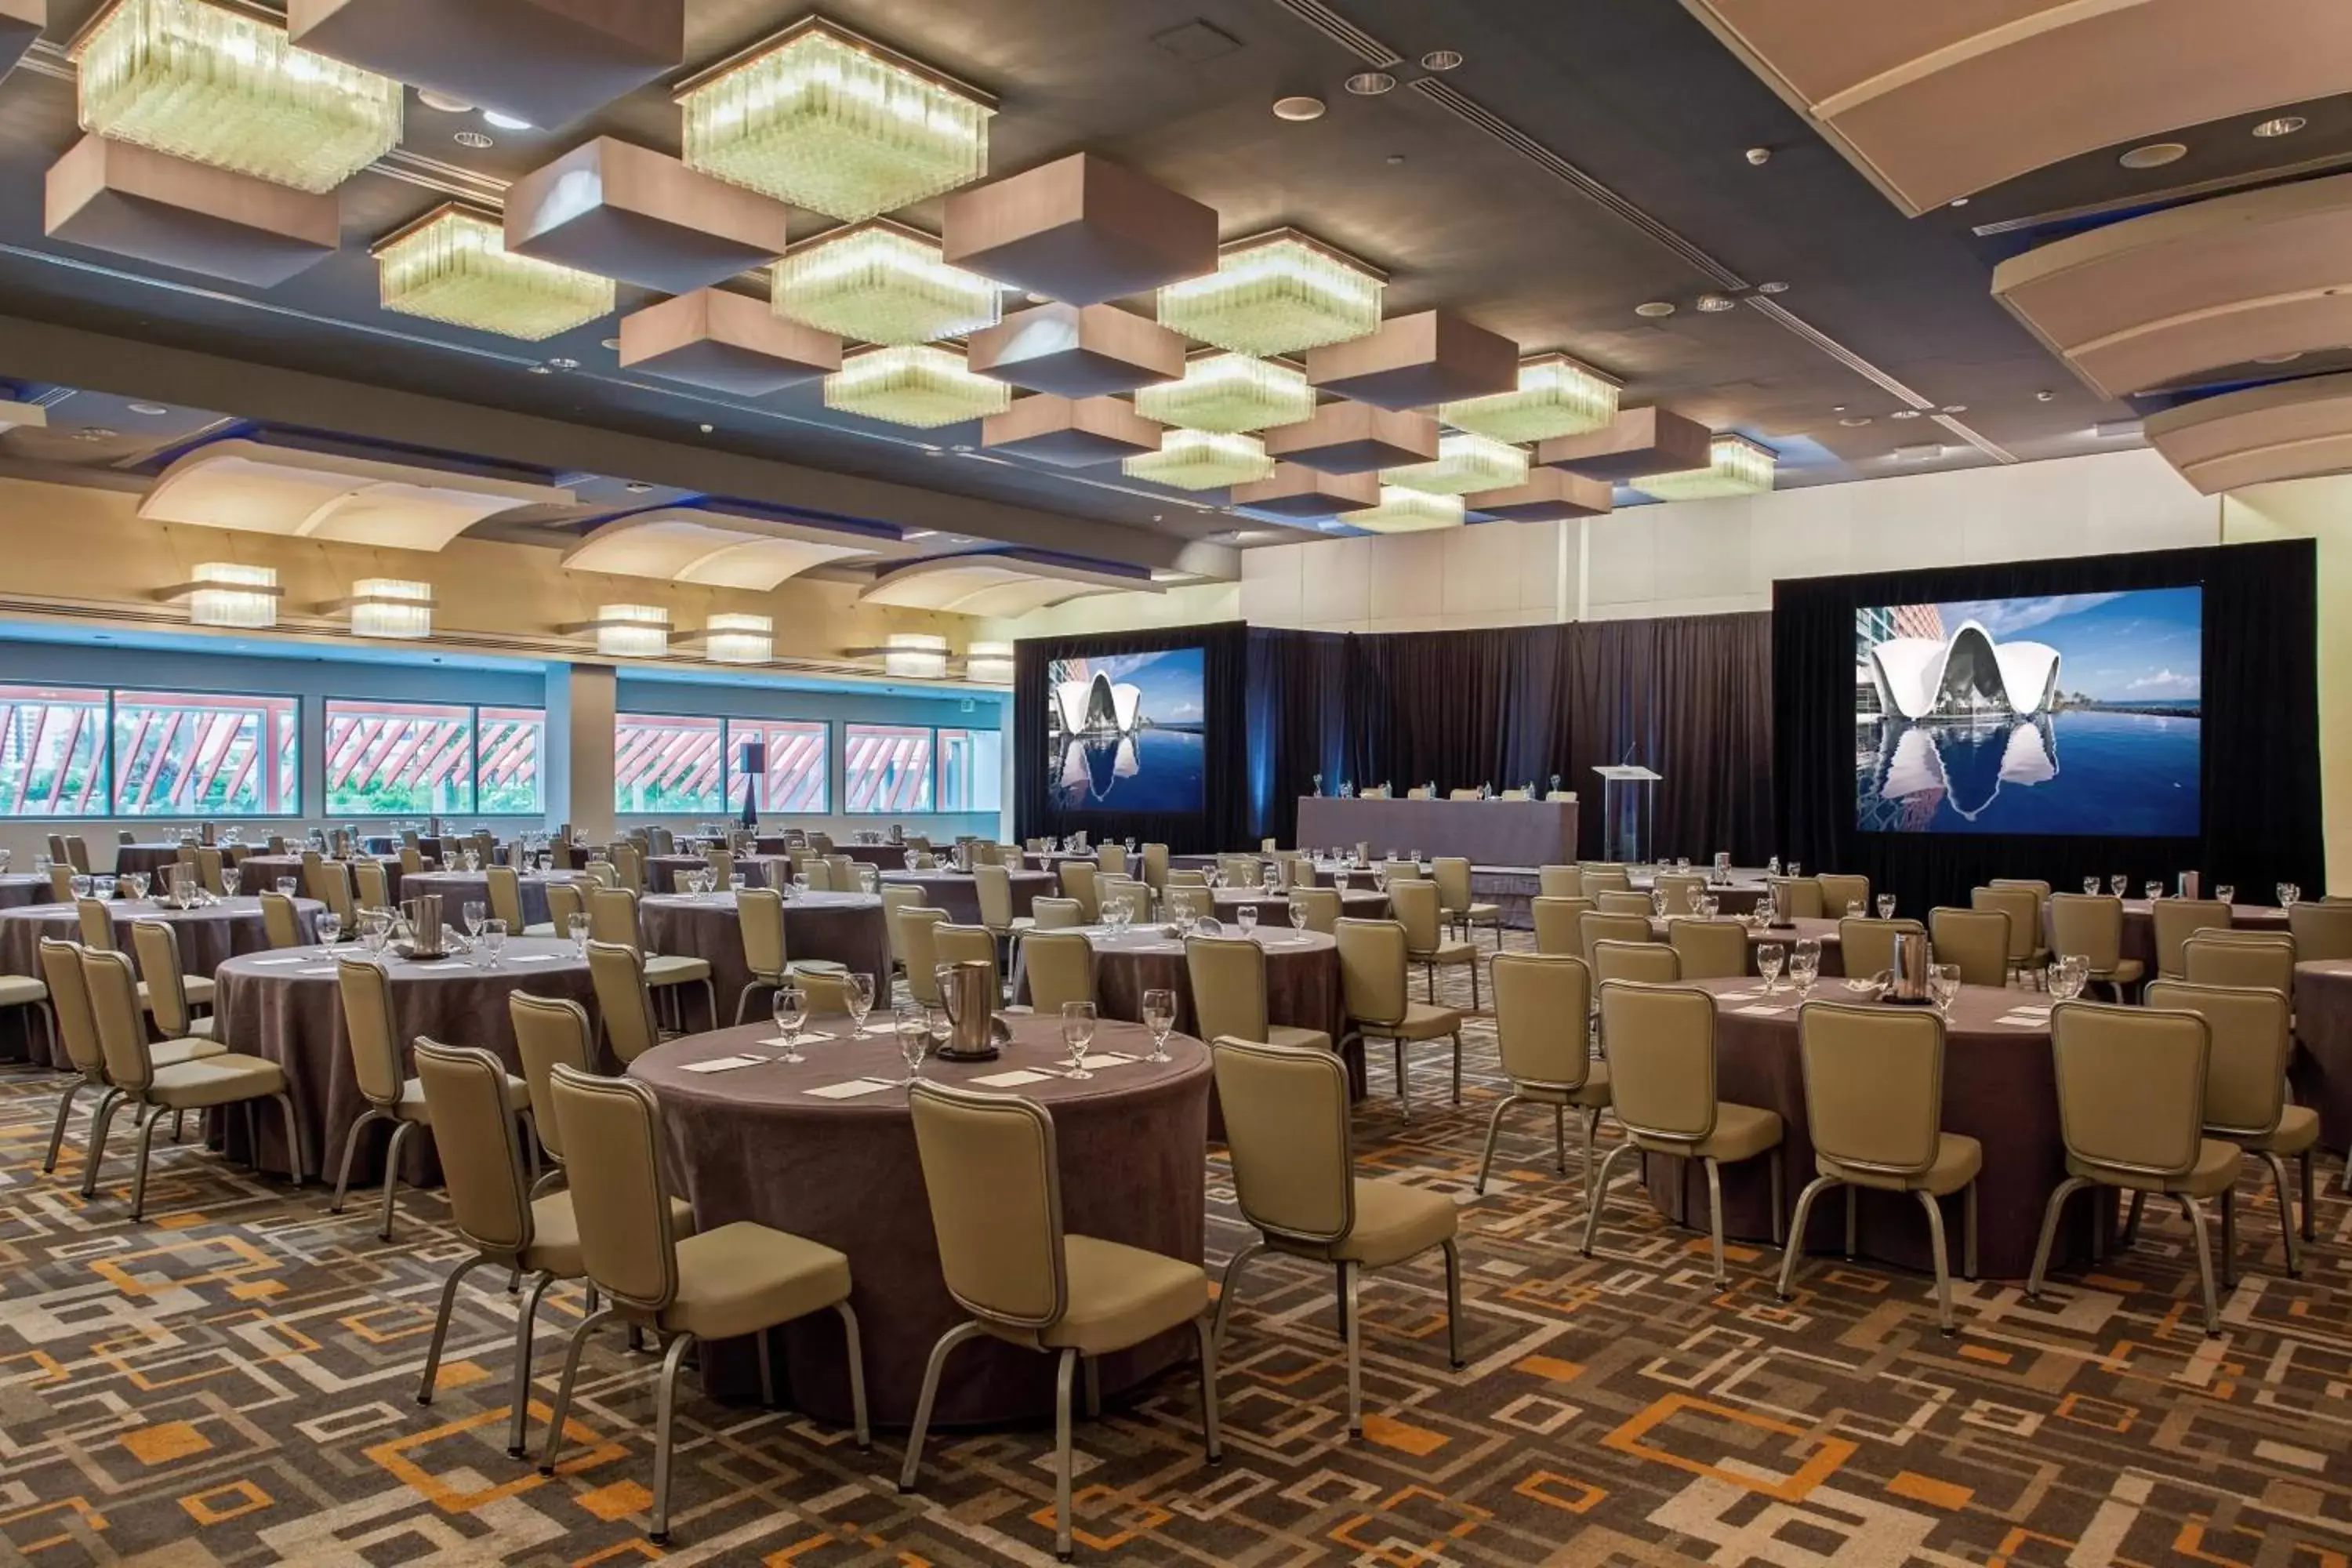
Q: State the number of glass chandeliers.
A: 12